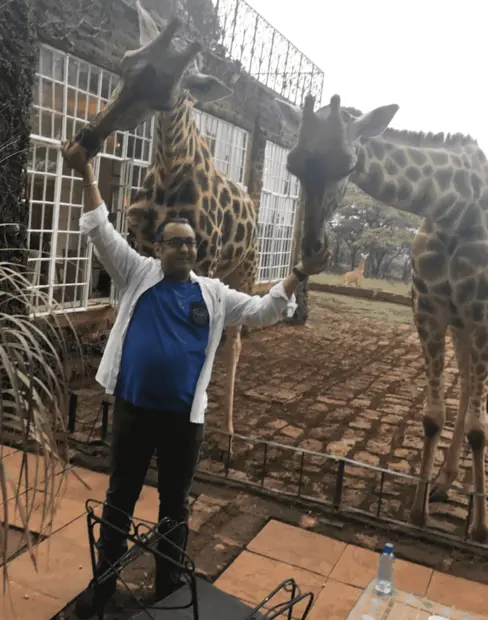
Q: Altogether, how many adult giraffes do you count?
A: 2